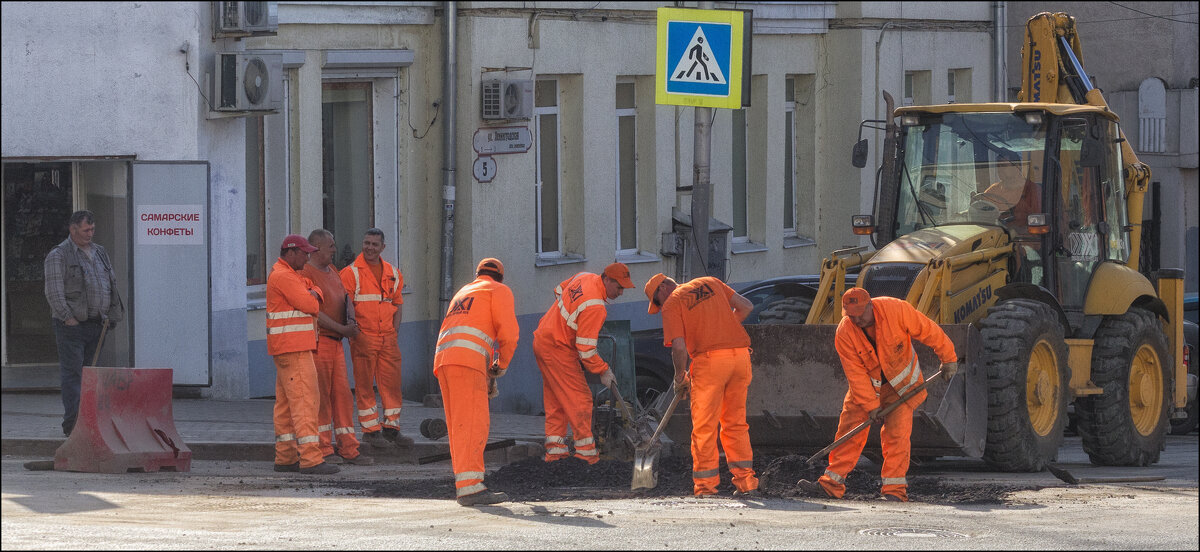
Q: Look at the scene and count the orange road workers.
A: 7